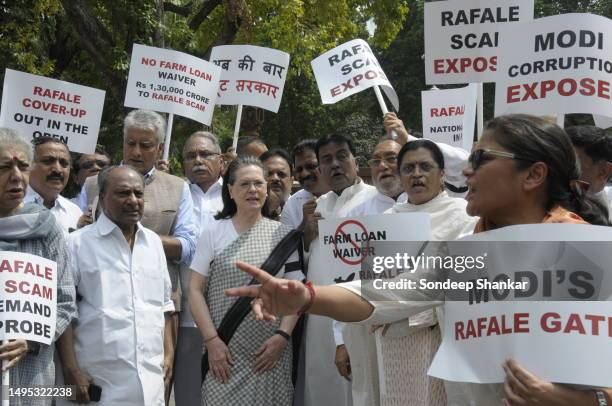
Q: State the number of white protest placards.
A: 10